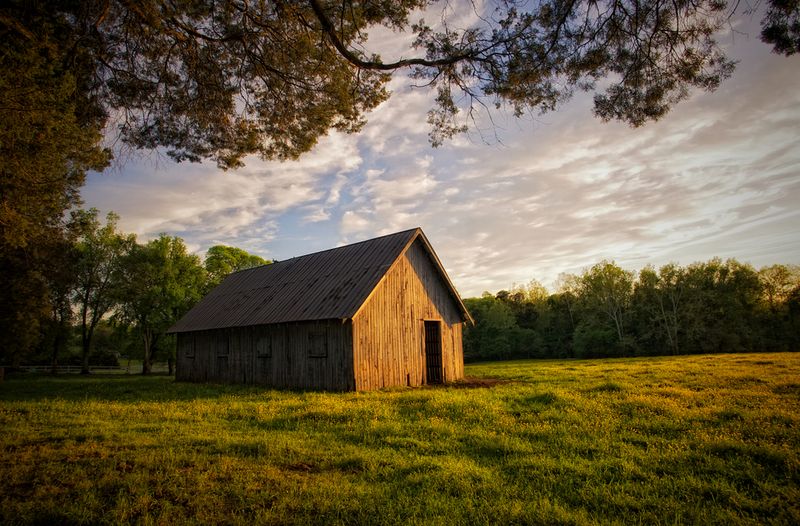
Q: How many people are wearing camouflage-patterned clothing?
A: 0